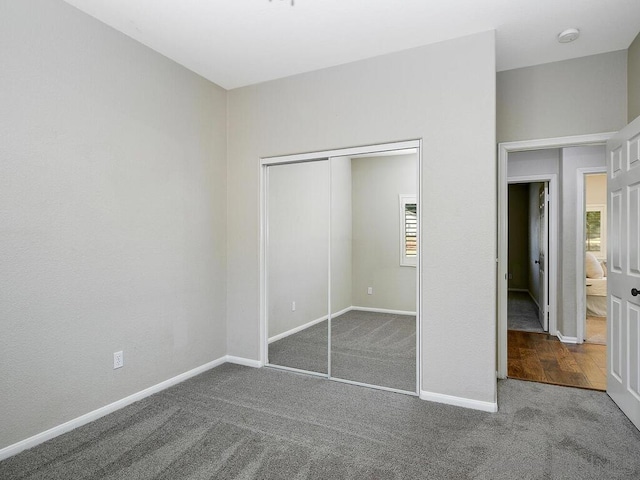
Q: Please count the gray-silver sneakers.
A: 0